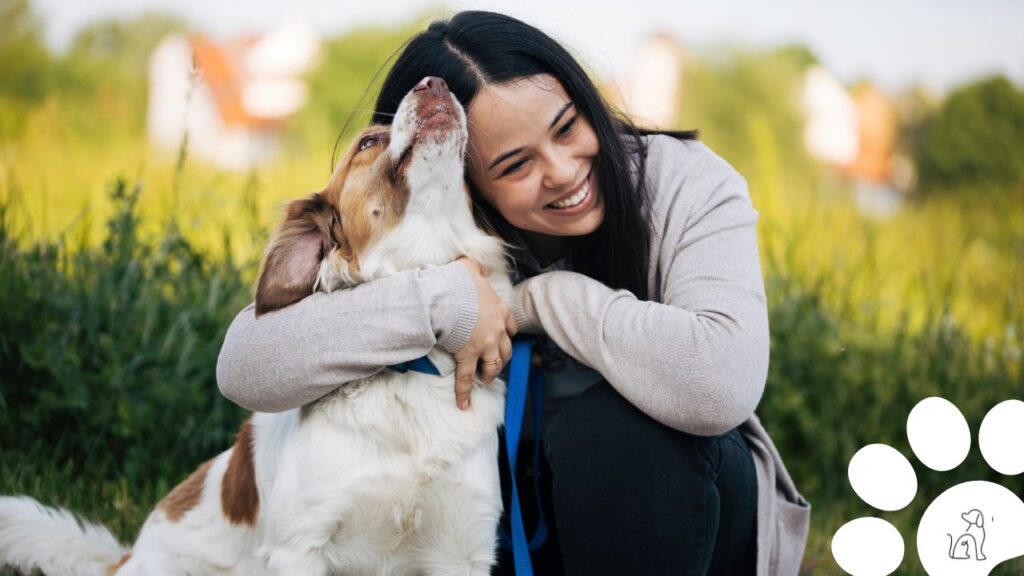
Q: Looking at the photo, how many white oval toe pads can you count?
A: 4